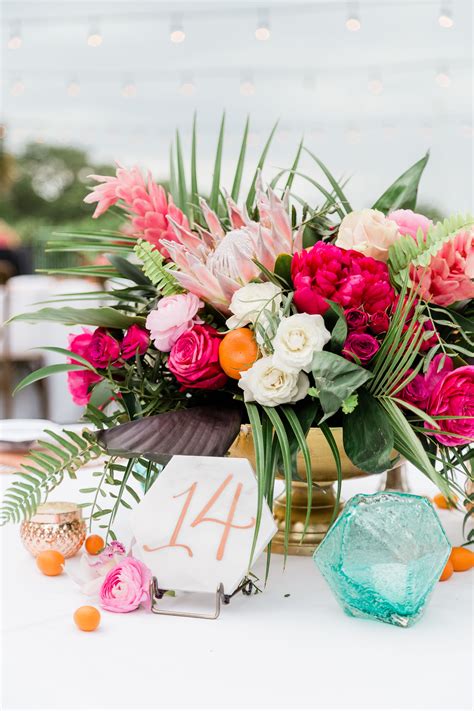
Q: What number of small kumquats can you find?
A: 6